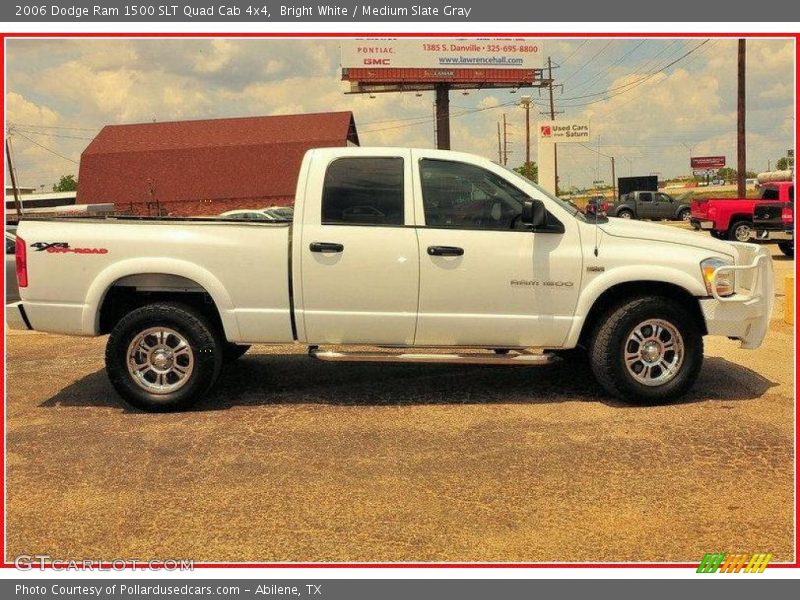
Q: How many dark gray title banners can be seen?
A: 2